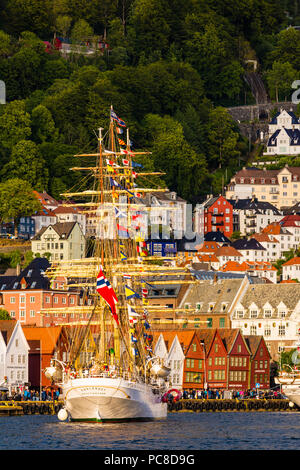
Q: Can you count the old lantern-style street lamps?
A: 0